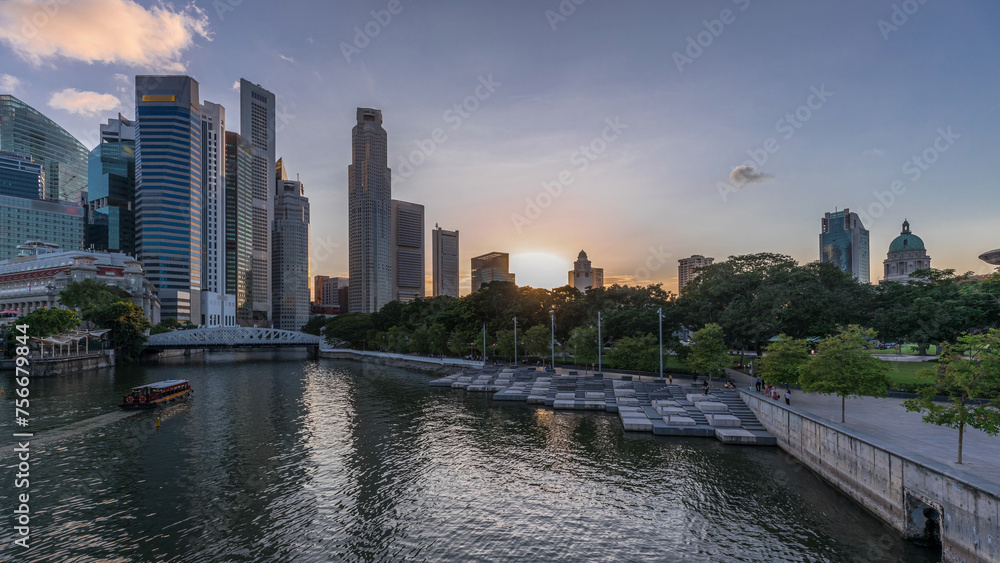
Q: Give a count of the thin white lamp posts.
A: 5